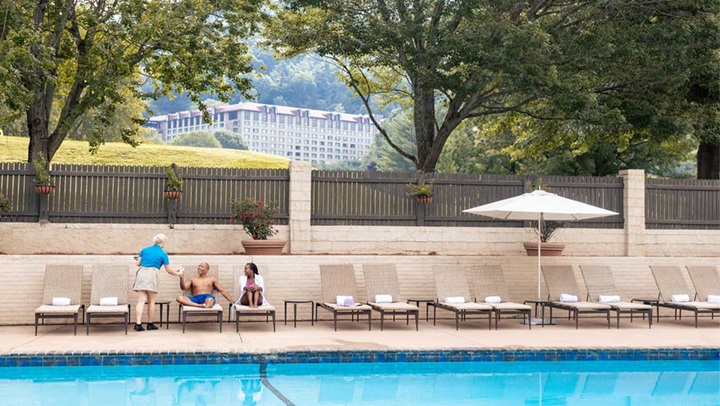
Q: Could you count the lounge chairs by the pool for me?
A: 12